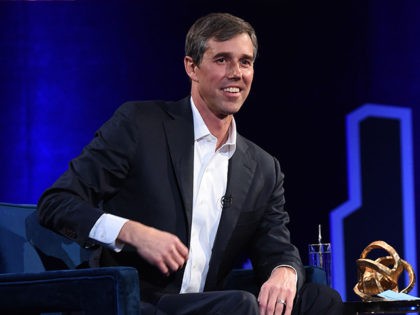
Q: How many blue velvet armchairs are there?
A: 1